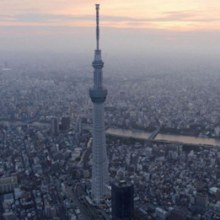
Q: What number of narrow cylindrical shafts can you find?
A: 1